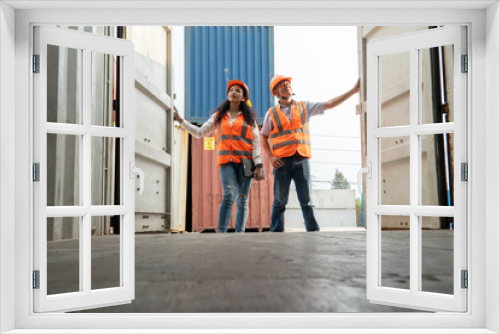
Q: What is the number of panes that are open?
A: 2